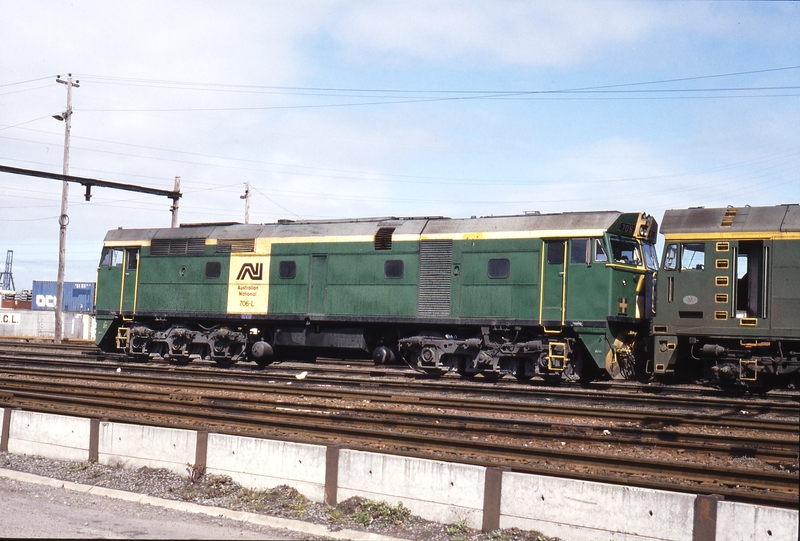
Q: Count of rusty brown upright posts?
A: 6